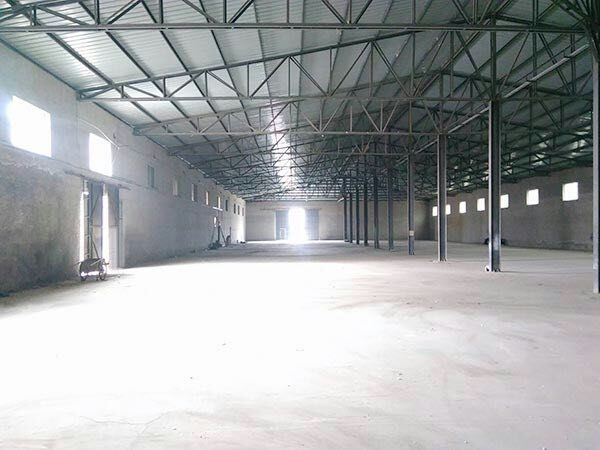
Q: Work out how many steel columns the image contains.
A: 10